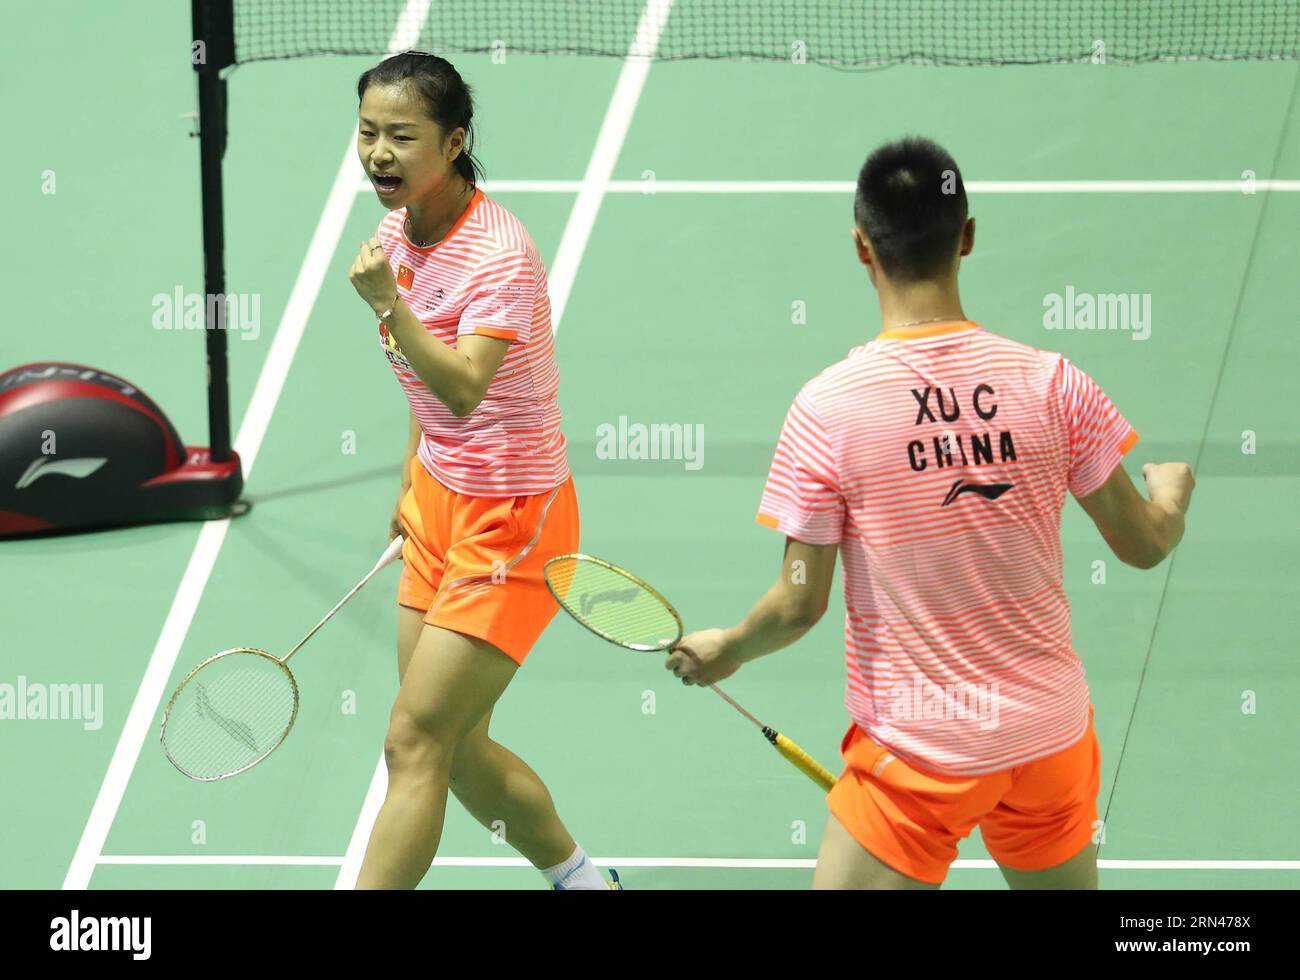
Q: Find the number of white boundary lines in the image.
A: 4